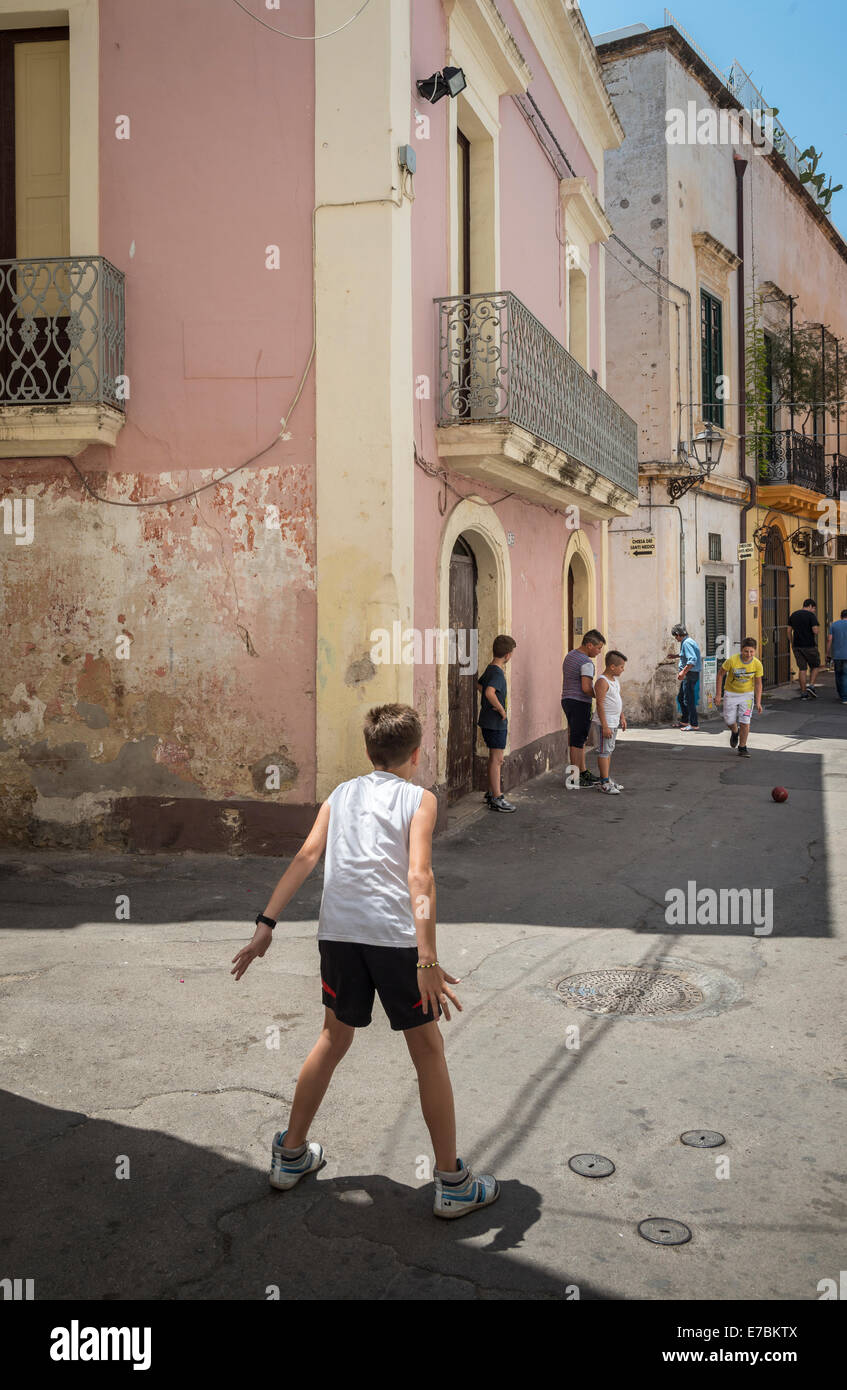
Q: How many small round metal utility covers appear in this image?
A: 3